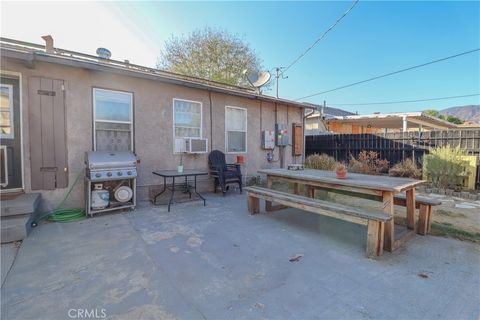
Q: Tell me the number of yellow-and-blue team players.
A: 0